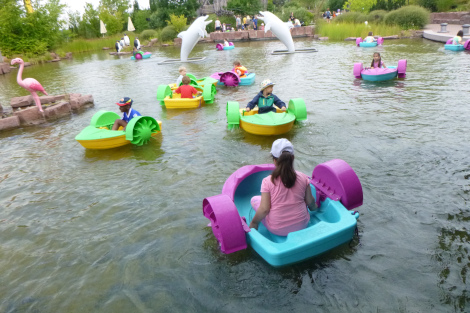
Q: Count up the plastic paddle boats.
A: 11